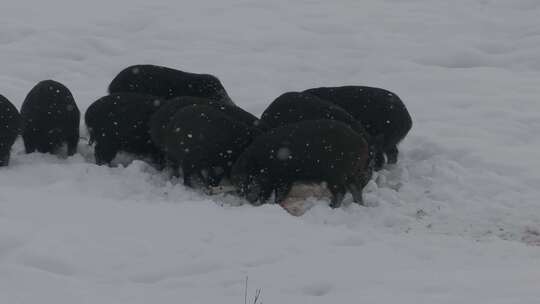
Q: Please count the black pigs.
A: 9